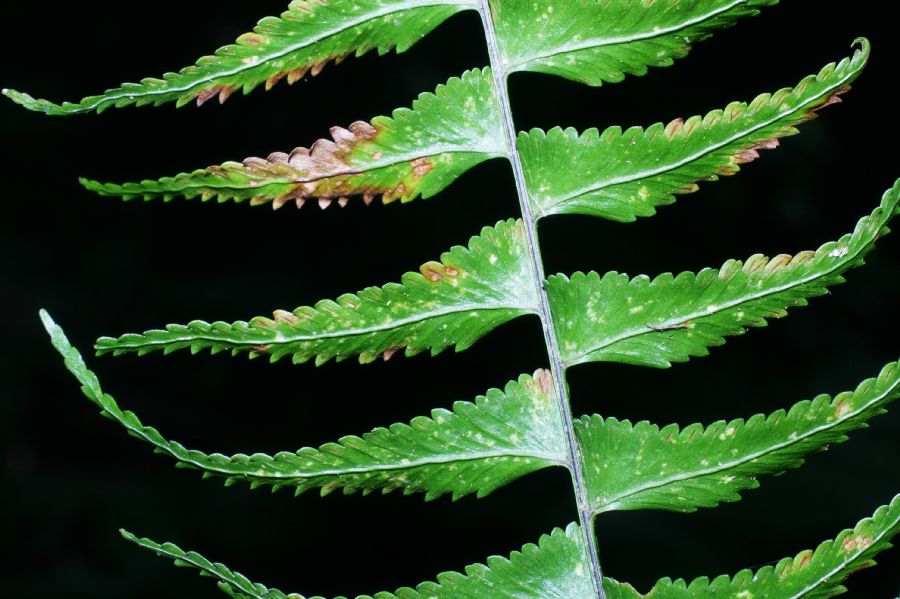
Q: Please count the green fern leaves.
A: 10